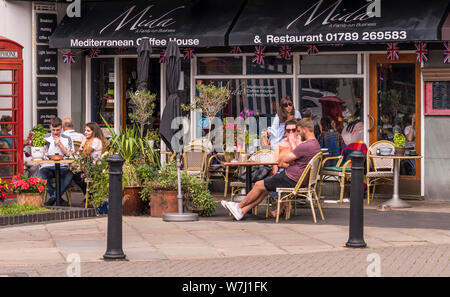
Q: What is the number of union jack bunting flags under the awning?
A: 11